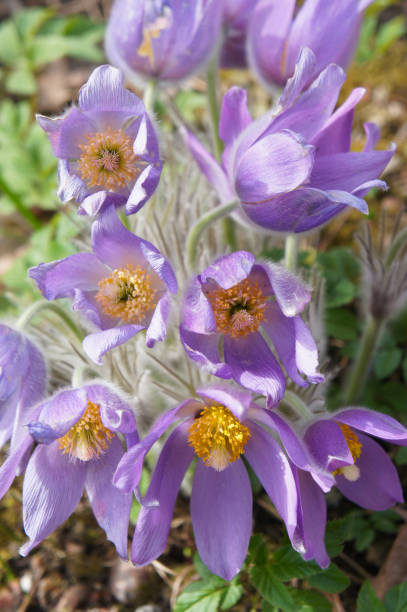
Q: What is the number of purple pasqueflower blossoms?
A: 11